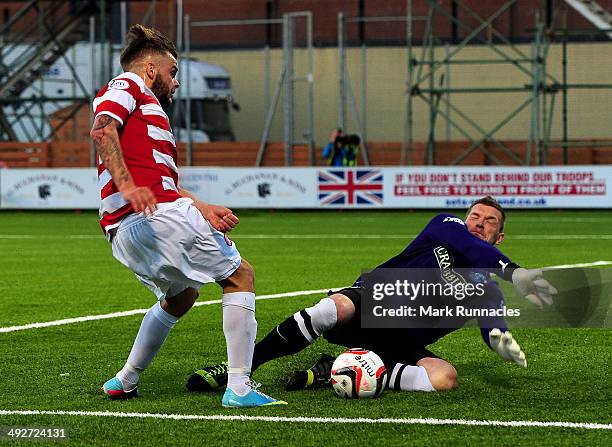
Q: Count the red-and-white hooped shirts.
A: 1